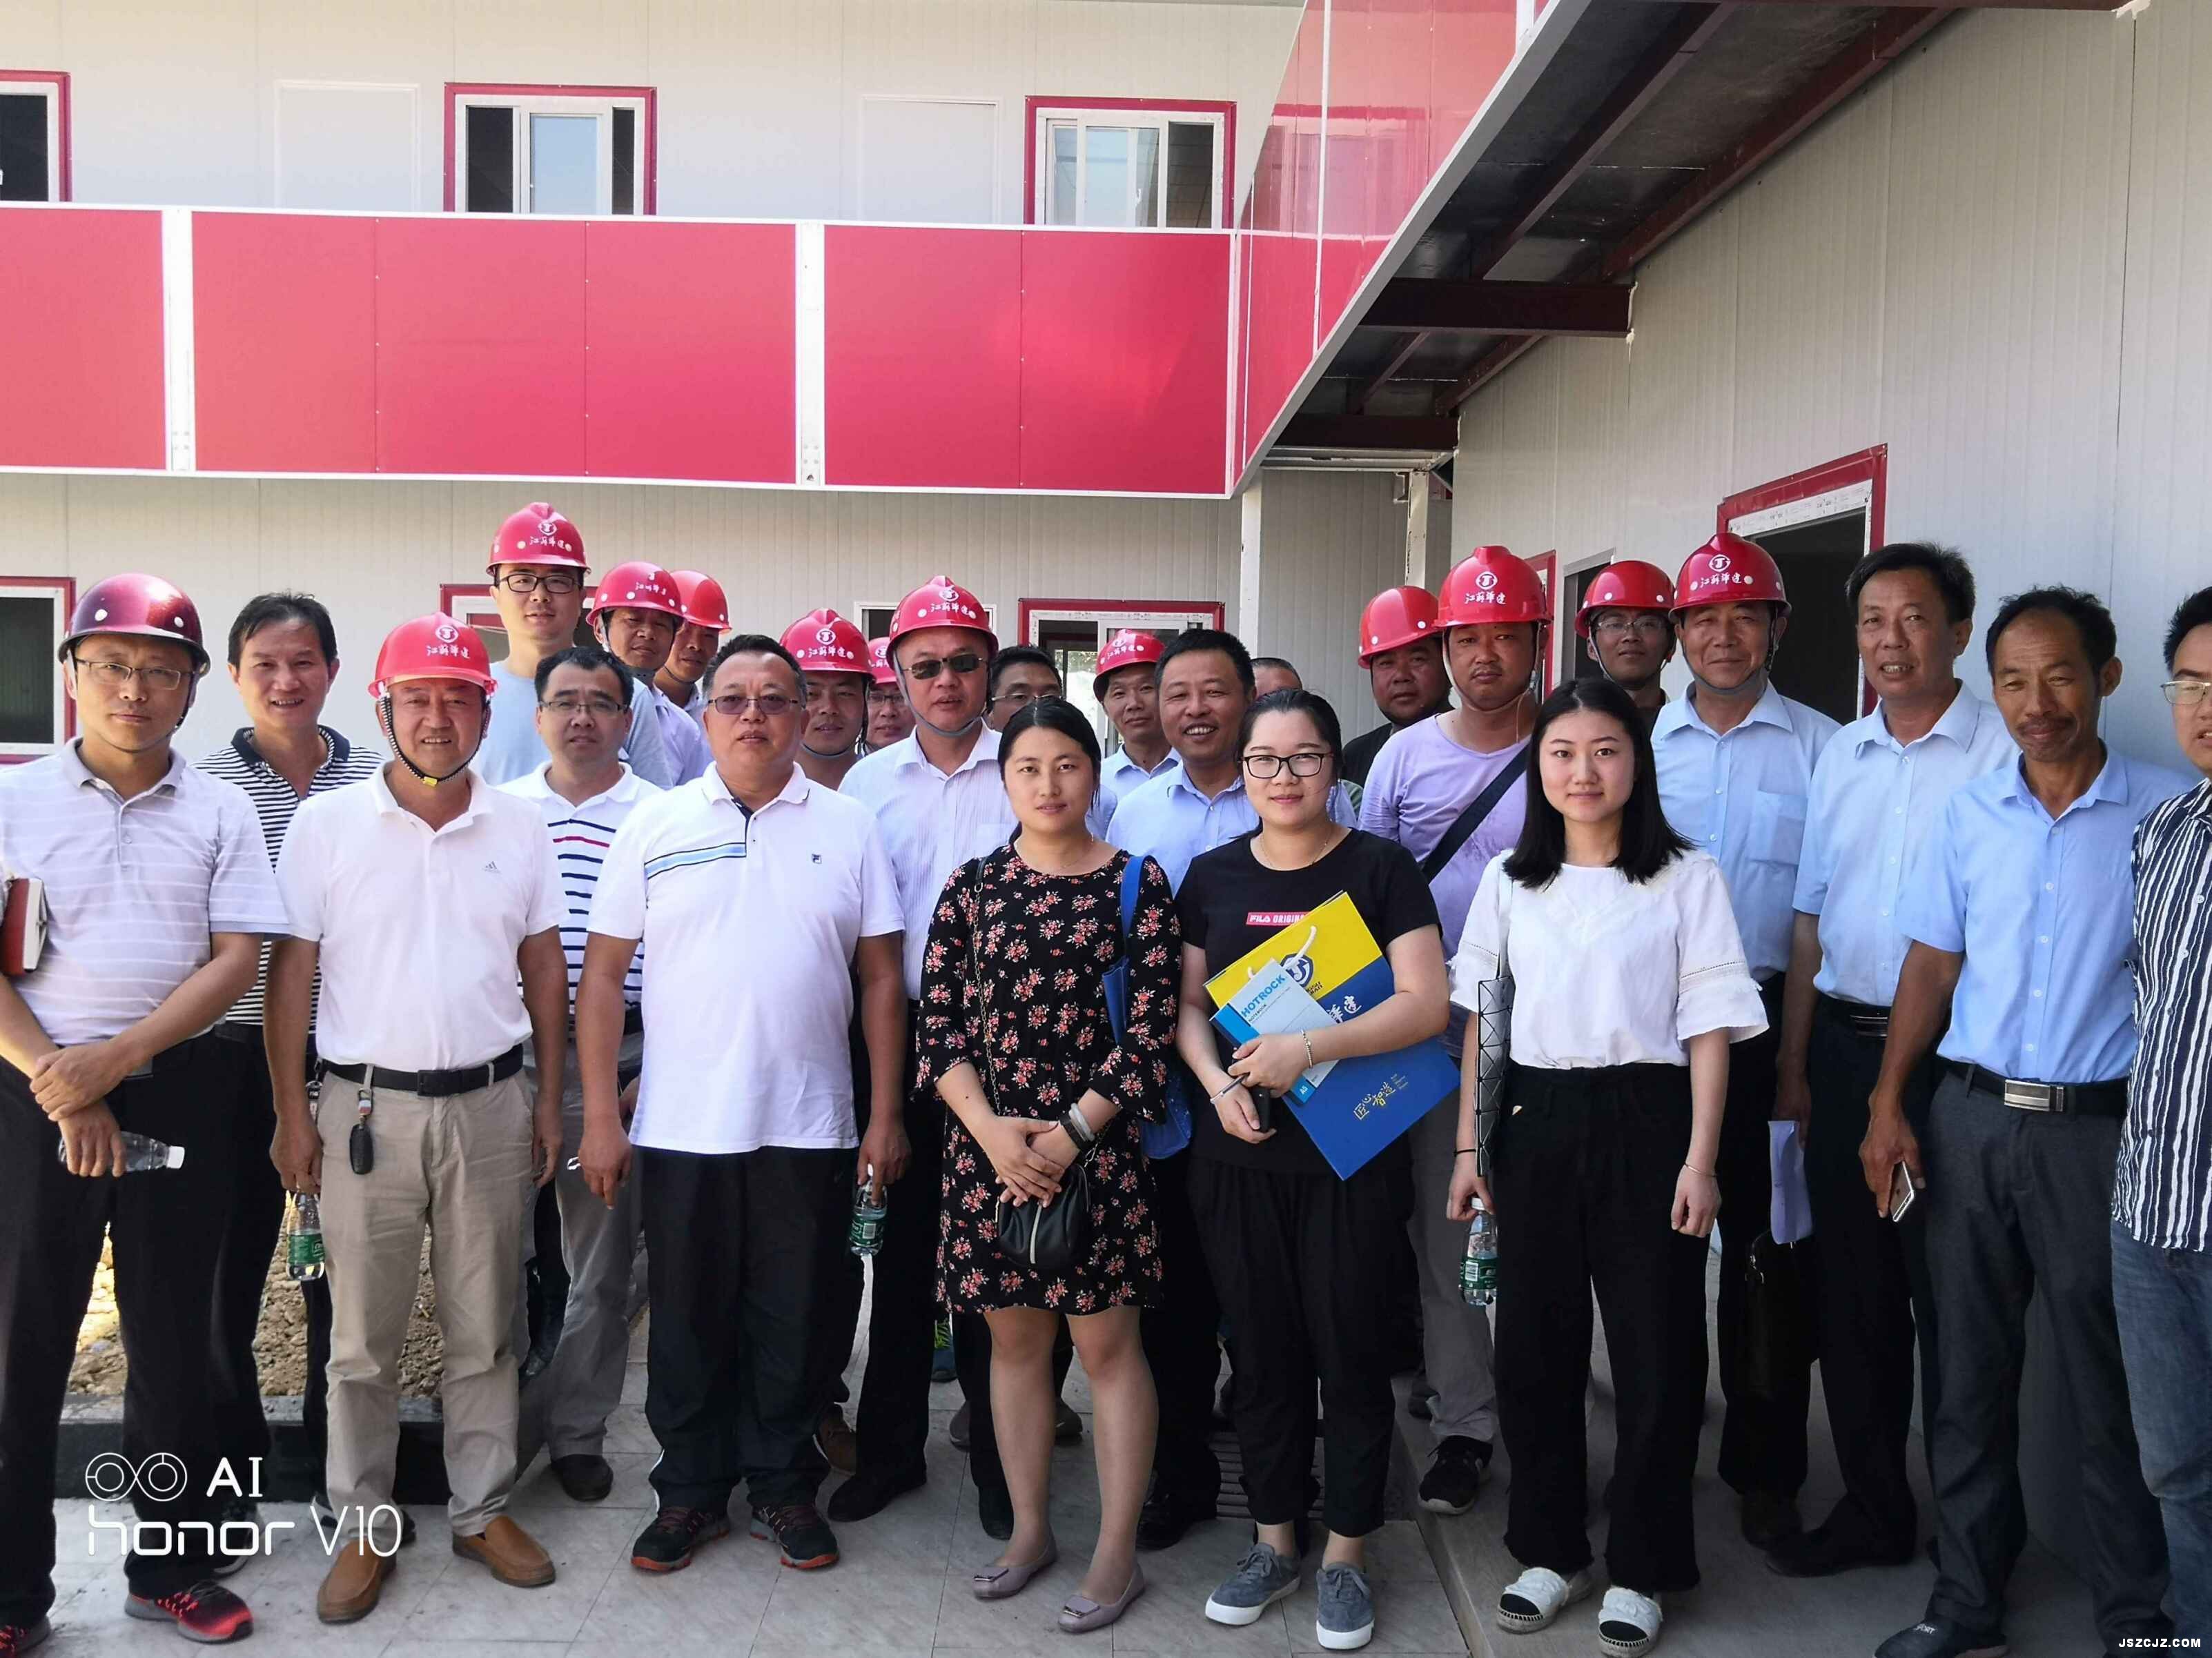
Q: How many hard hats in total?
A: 13